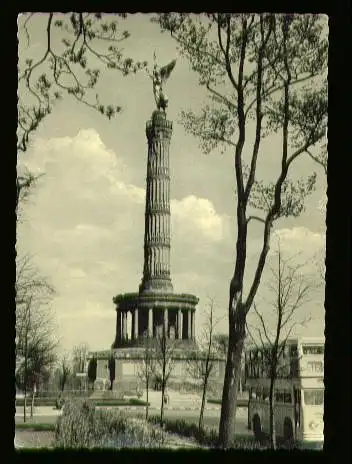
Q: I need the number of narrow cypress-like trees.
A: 2